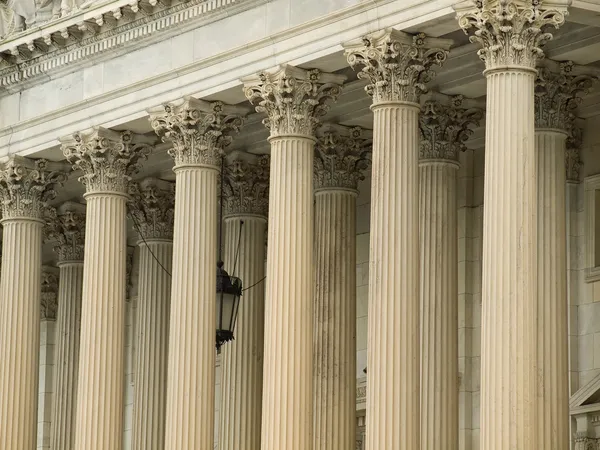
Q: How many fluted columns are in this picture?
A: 12